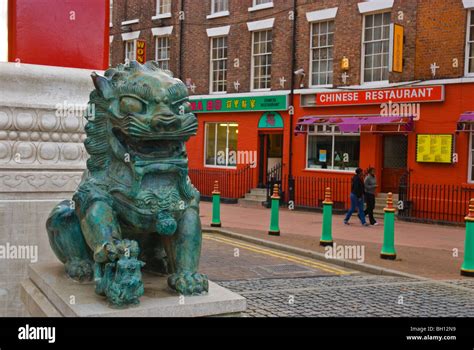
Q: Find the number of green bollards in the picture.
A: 5